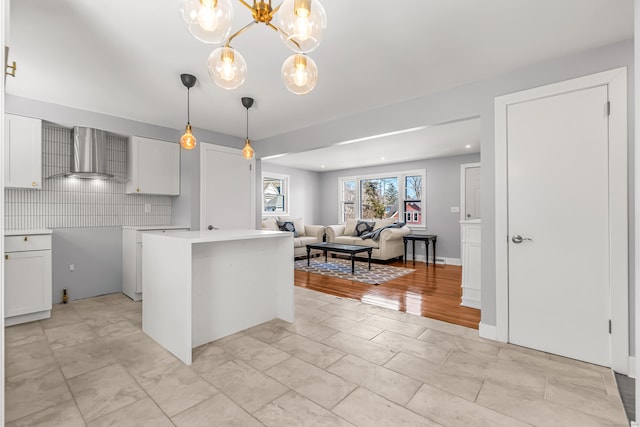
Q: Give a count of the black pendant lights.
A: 2